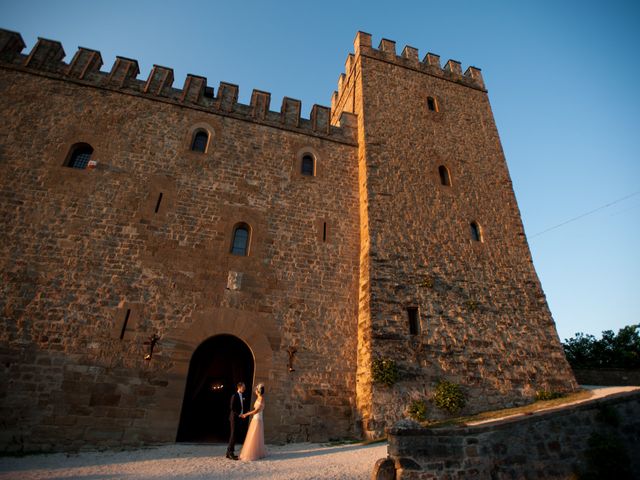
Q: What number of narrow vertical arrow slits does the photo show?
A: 3